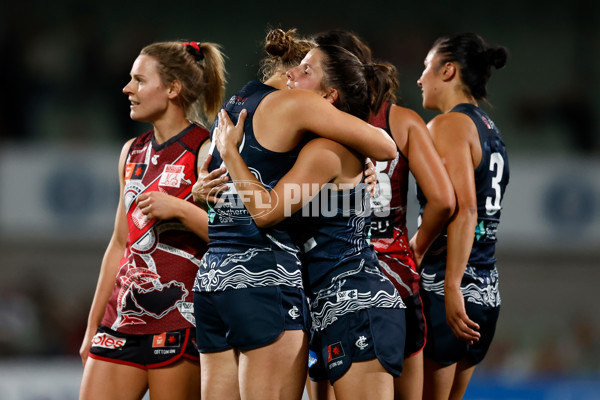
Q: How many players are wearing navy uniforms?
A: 3